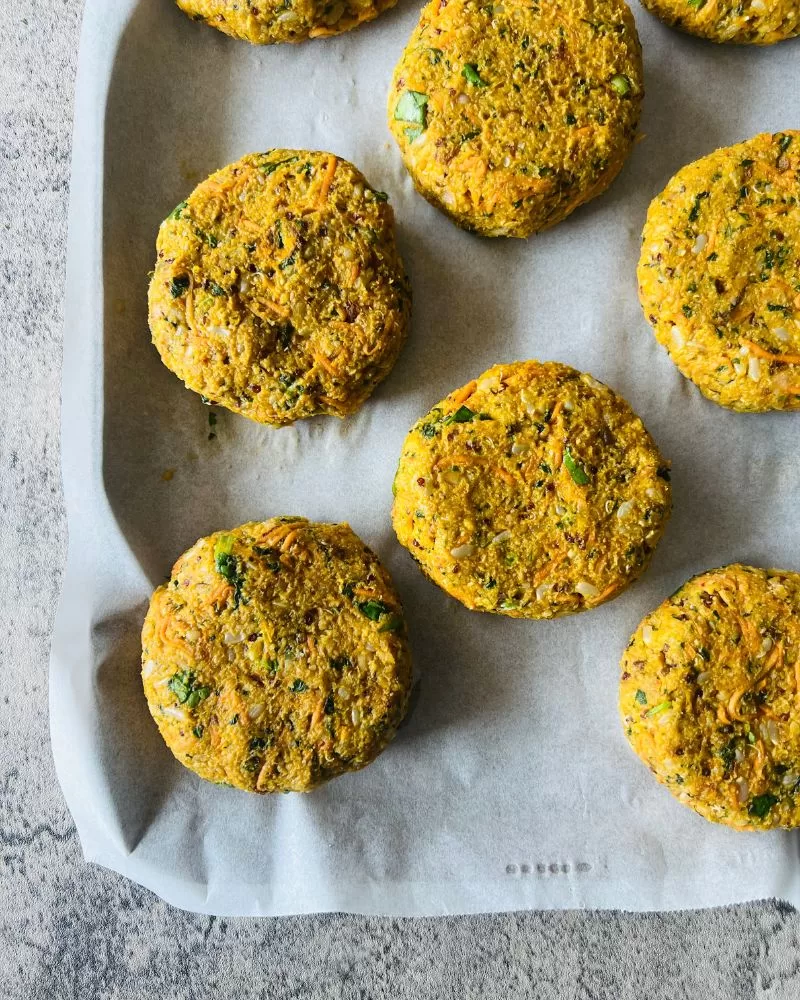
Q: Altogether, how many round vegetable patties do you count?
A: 8